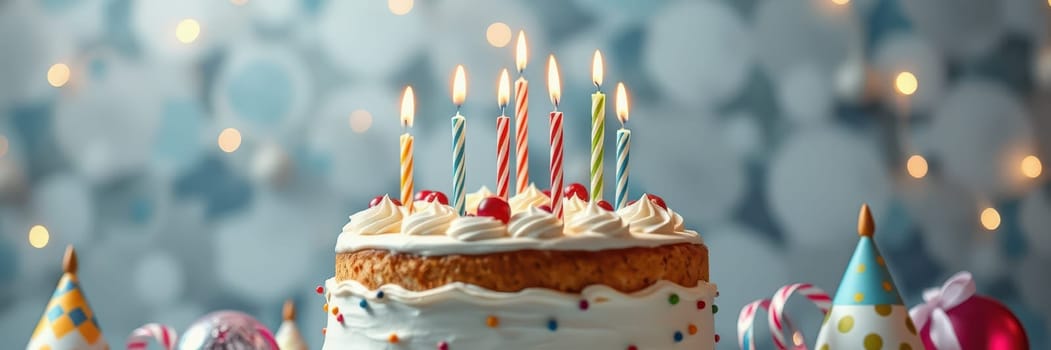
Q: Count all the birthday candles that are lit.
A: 7